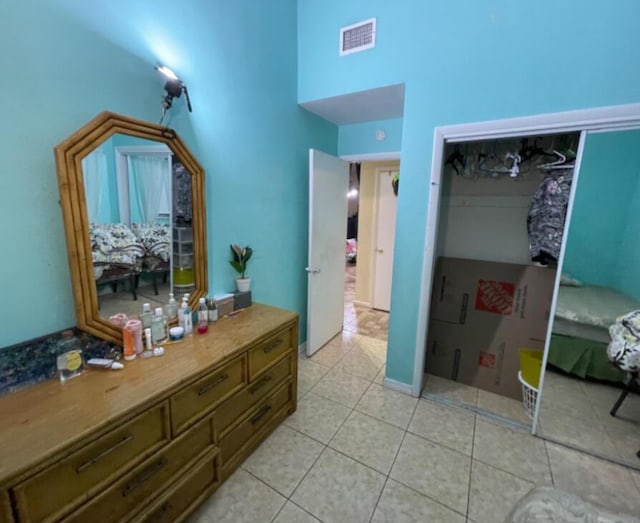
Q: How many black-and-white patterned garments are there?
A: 1